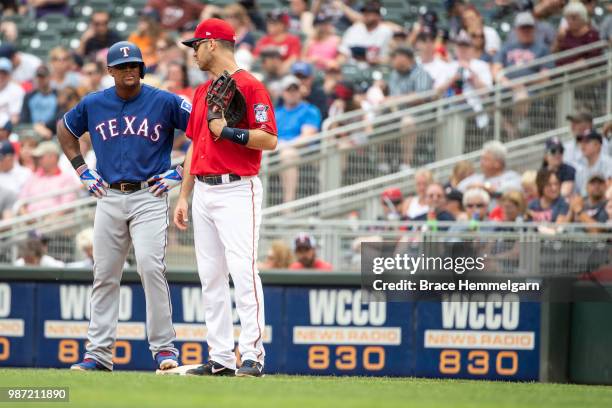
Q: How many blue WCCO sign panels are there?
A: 5